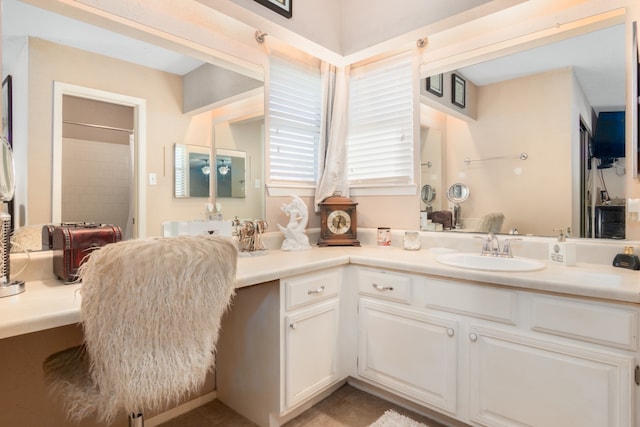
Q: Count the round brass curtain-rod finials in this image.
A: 2